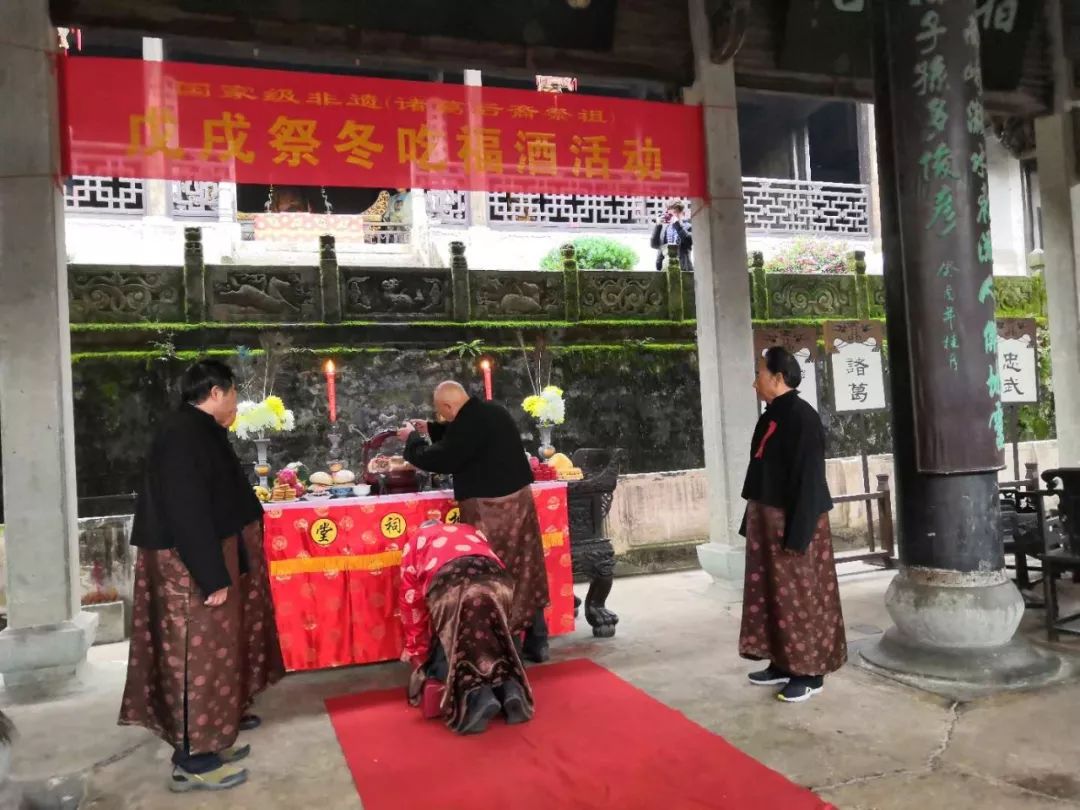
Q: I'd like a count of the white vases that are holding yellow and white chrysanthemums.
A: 2